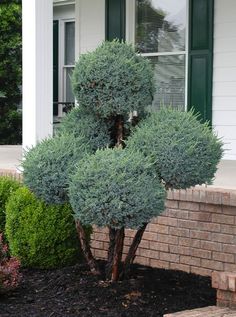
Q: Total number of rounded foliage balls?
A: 5